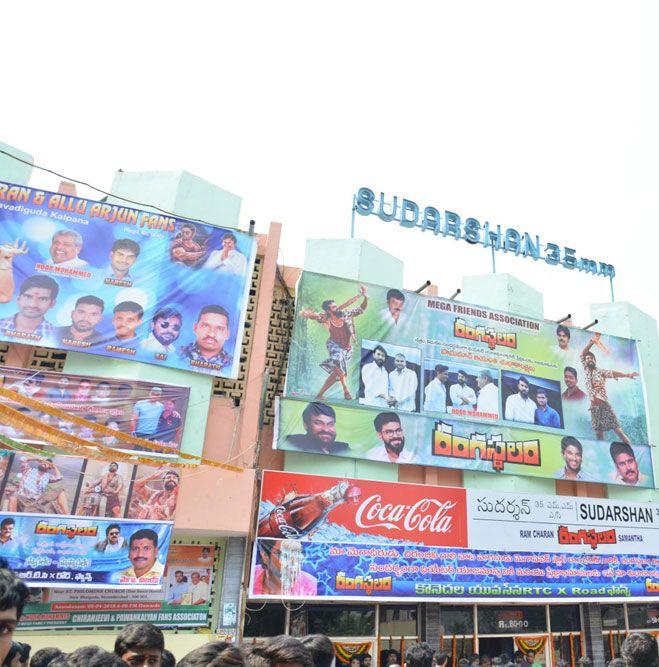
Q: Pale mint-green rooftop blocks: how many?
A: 5